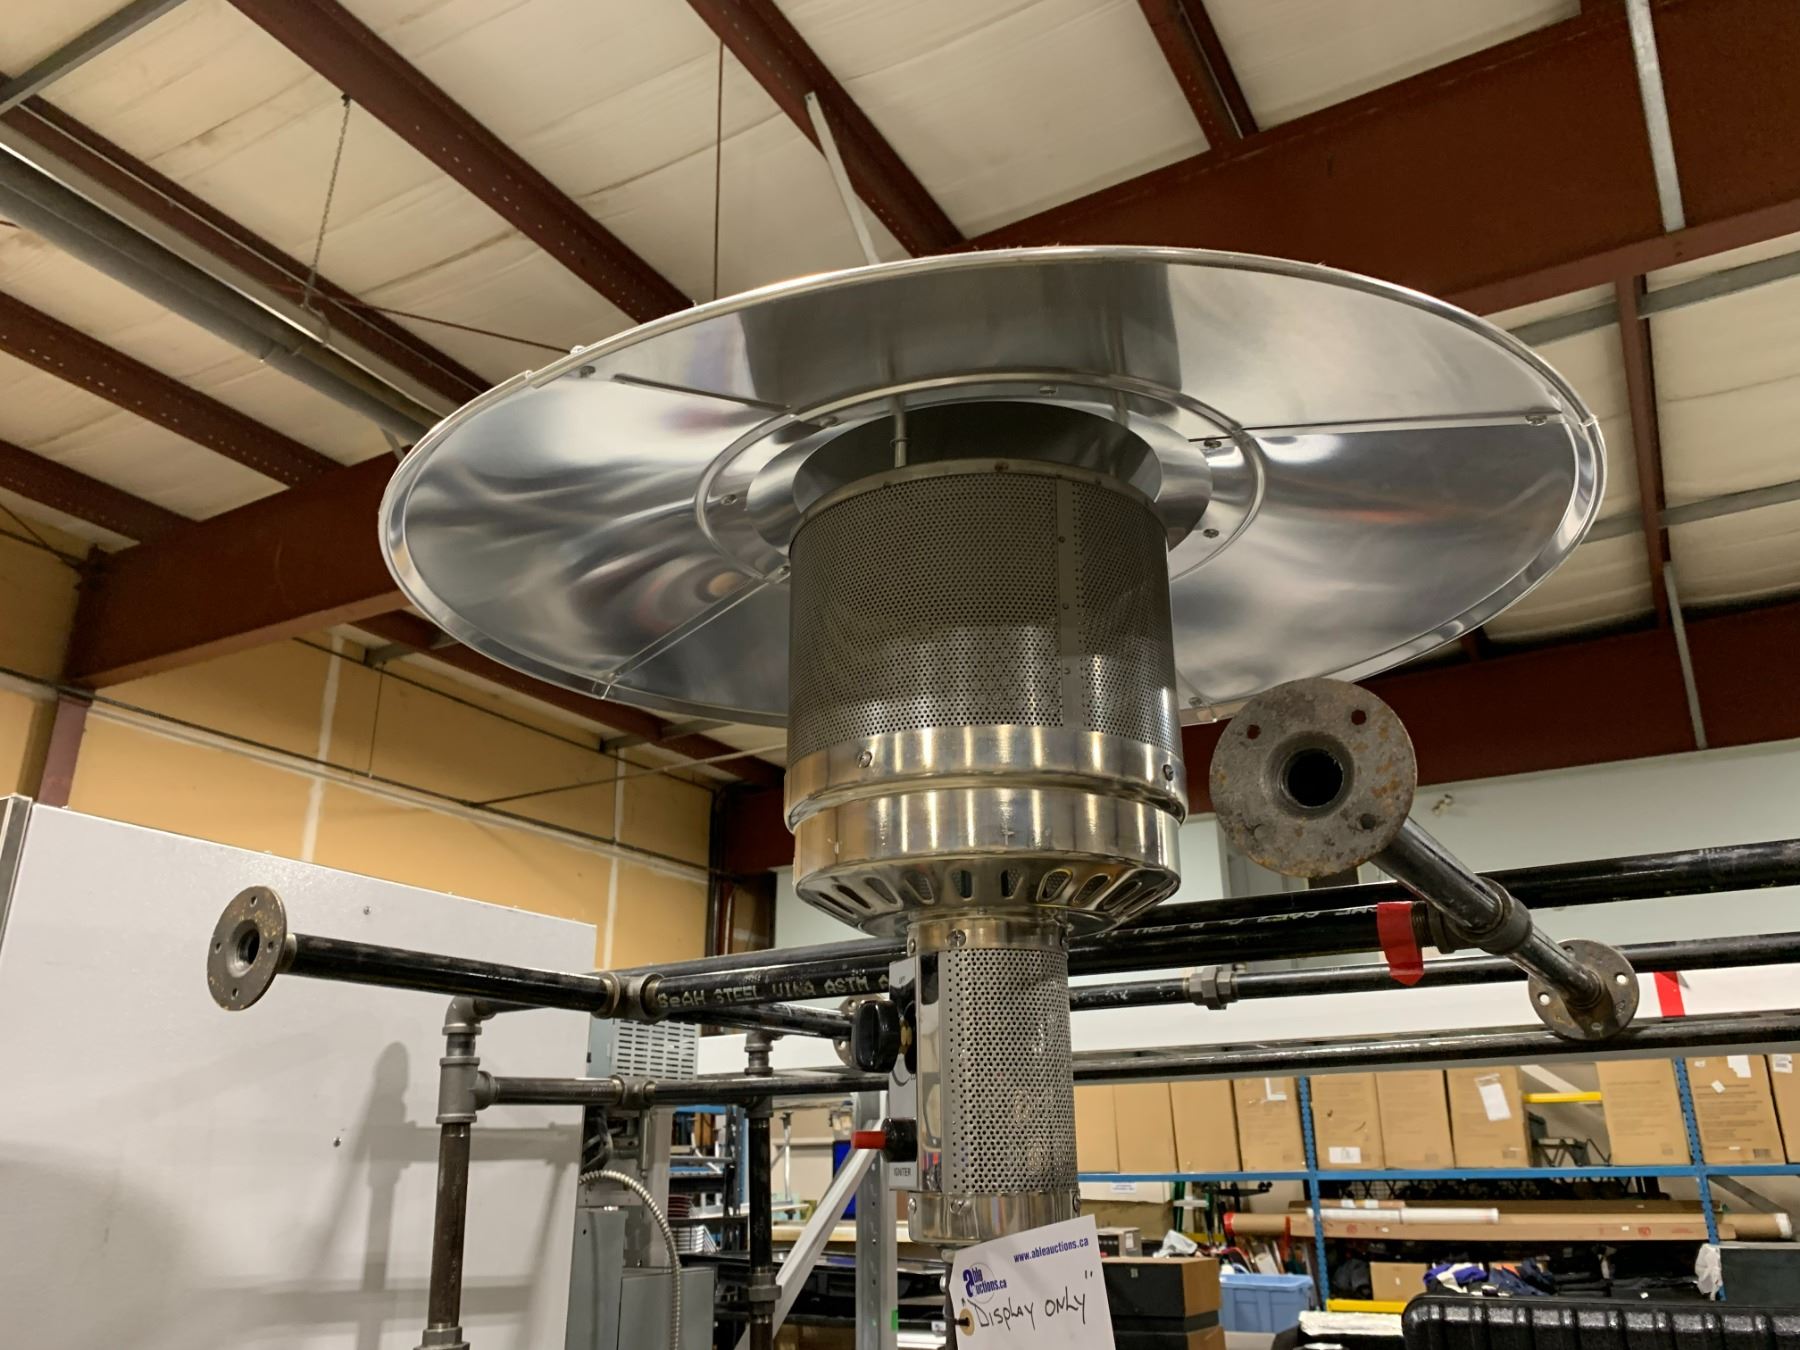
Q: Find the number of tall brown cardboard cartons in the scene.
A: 10